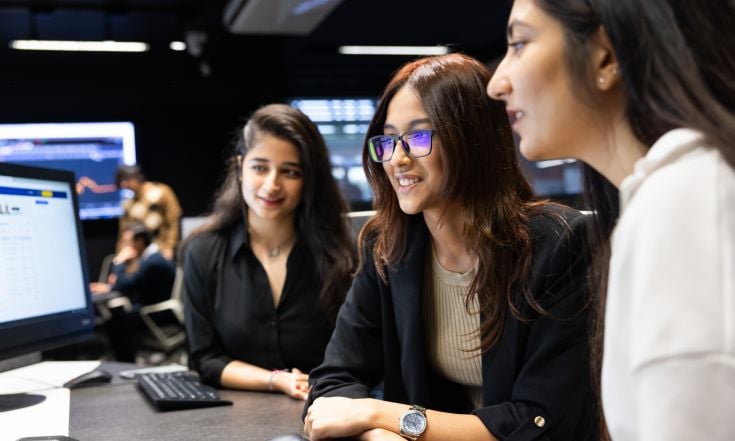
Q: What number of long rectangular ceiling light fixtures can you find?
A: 2